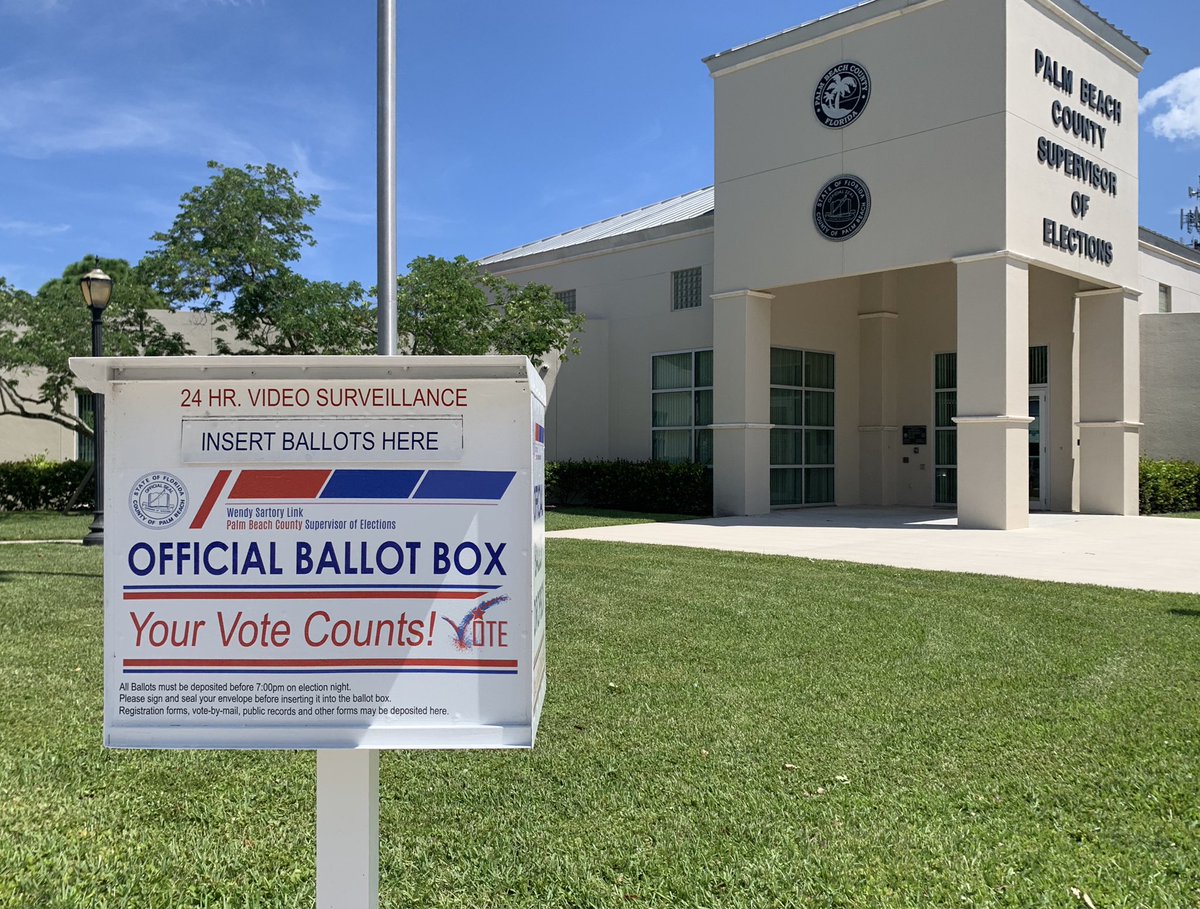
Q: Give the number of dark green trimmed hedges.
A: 3